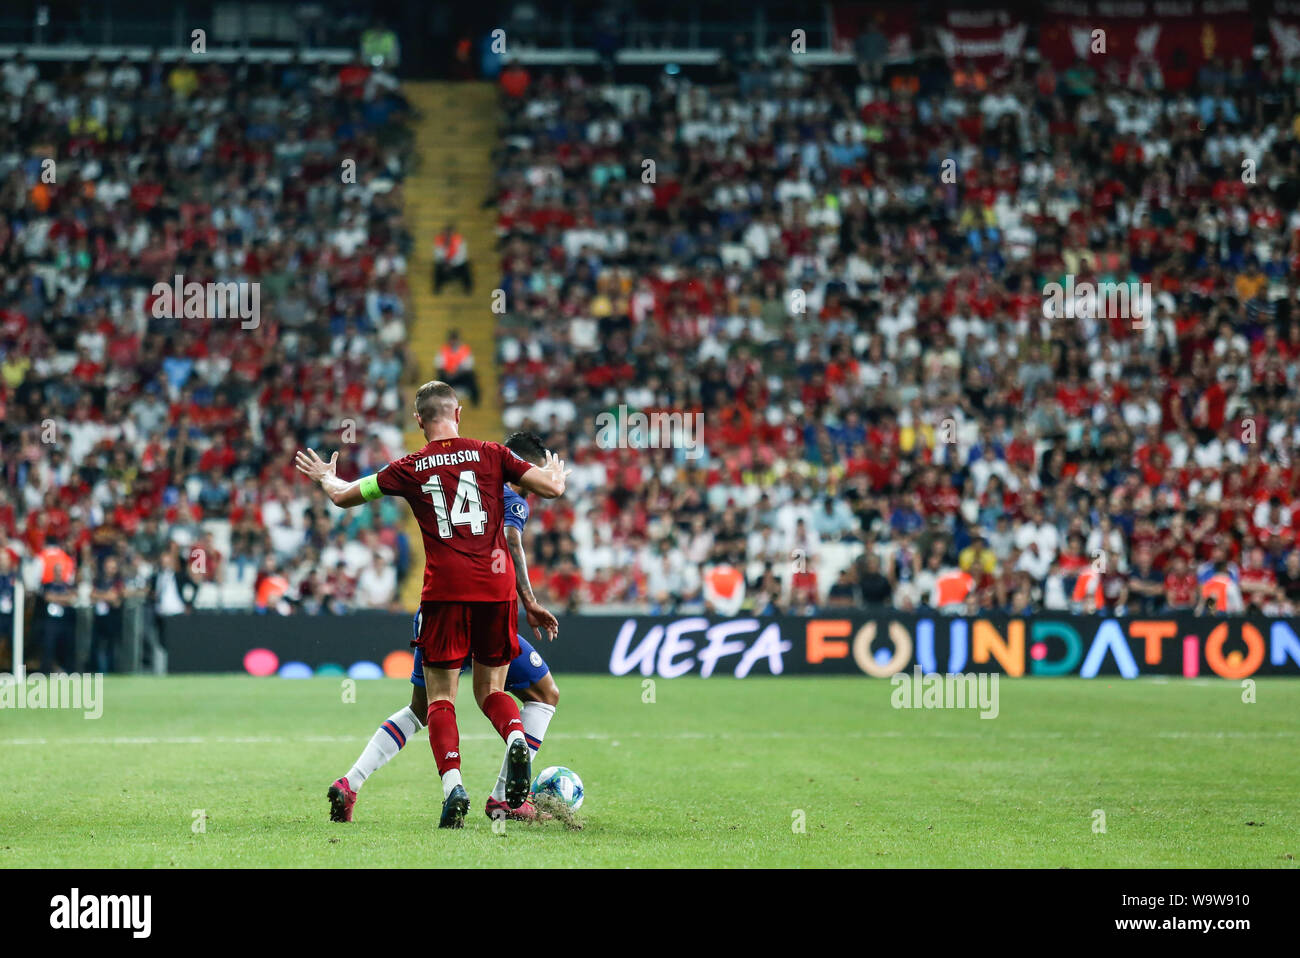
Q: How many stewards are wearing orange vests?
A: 8